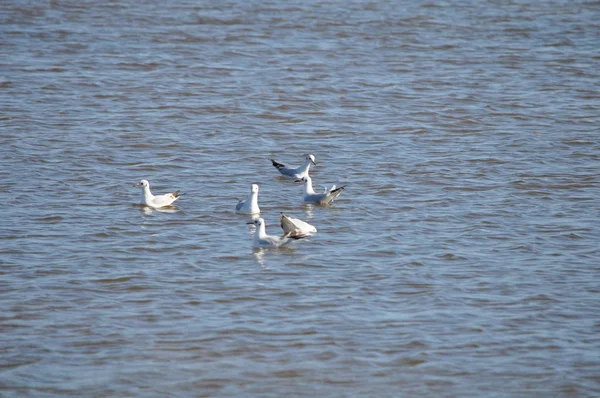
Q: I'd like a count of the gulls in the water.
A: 6